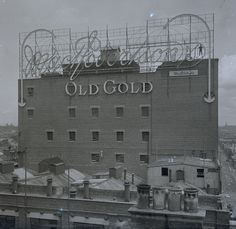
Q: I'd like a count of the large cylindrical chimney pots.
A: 4